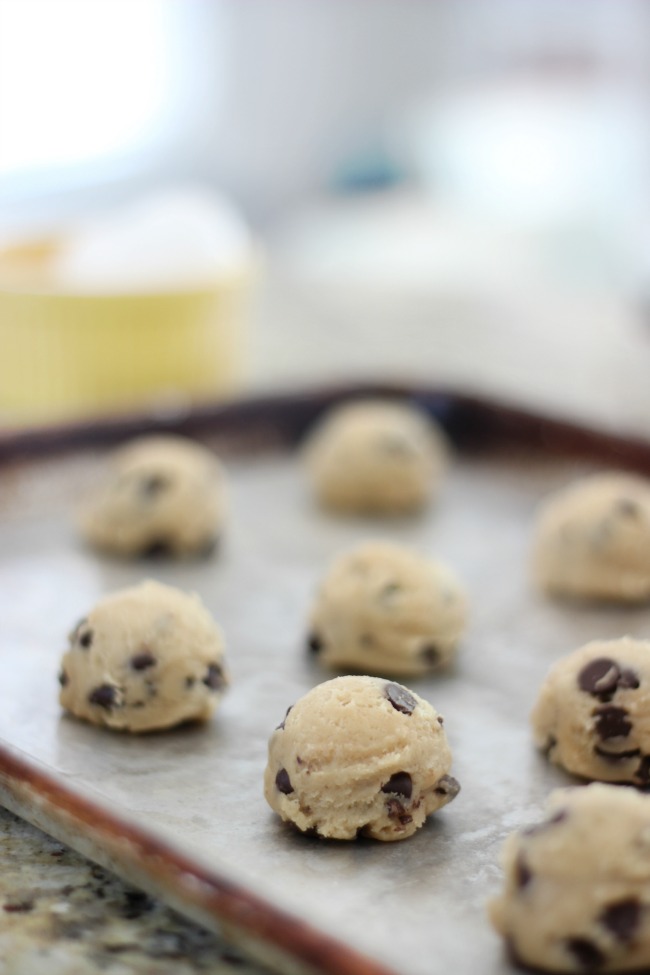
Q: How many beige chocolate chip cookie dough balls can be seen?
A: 8